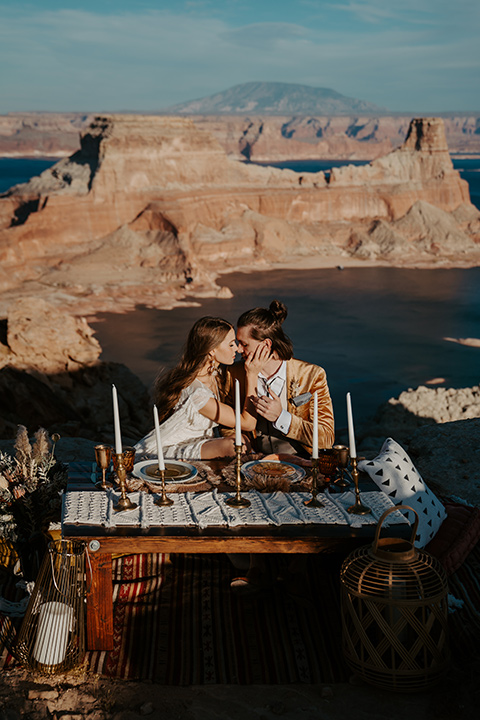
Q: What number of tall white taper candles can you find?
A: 5